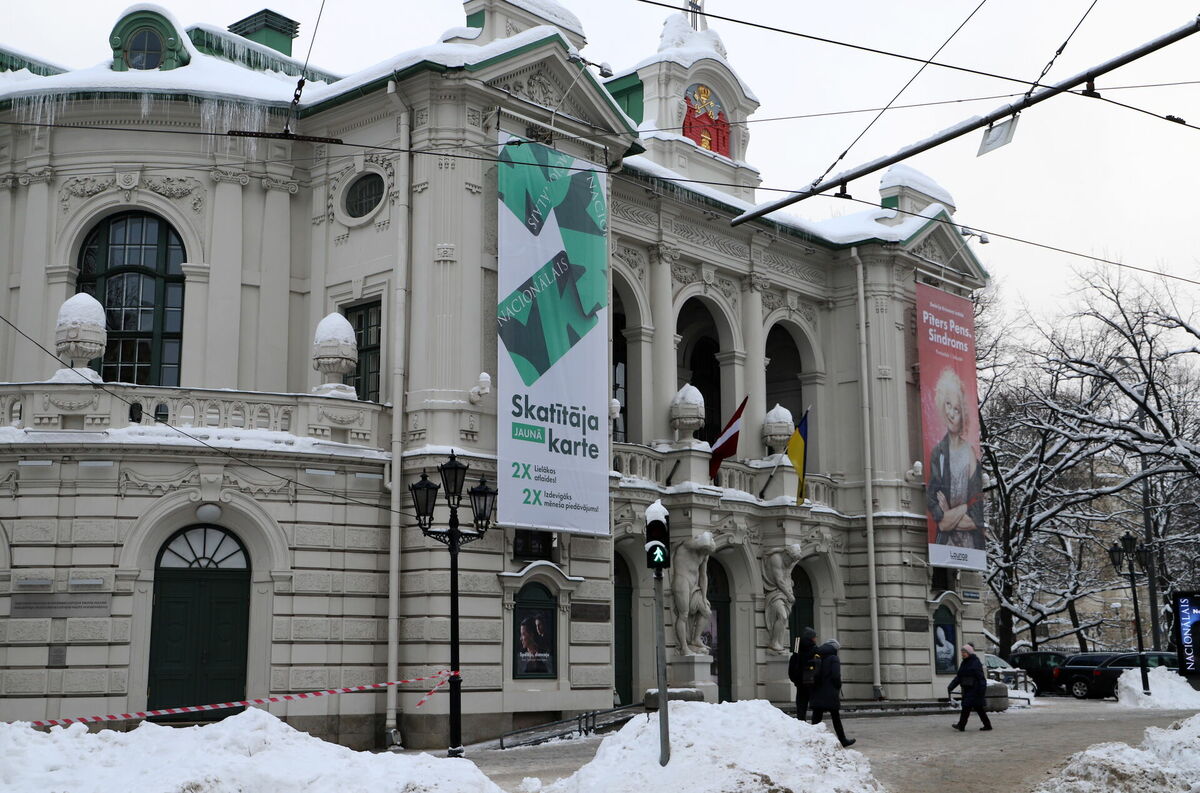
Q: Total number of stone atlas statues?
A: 2